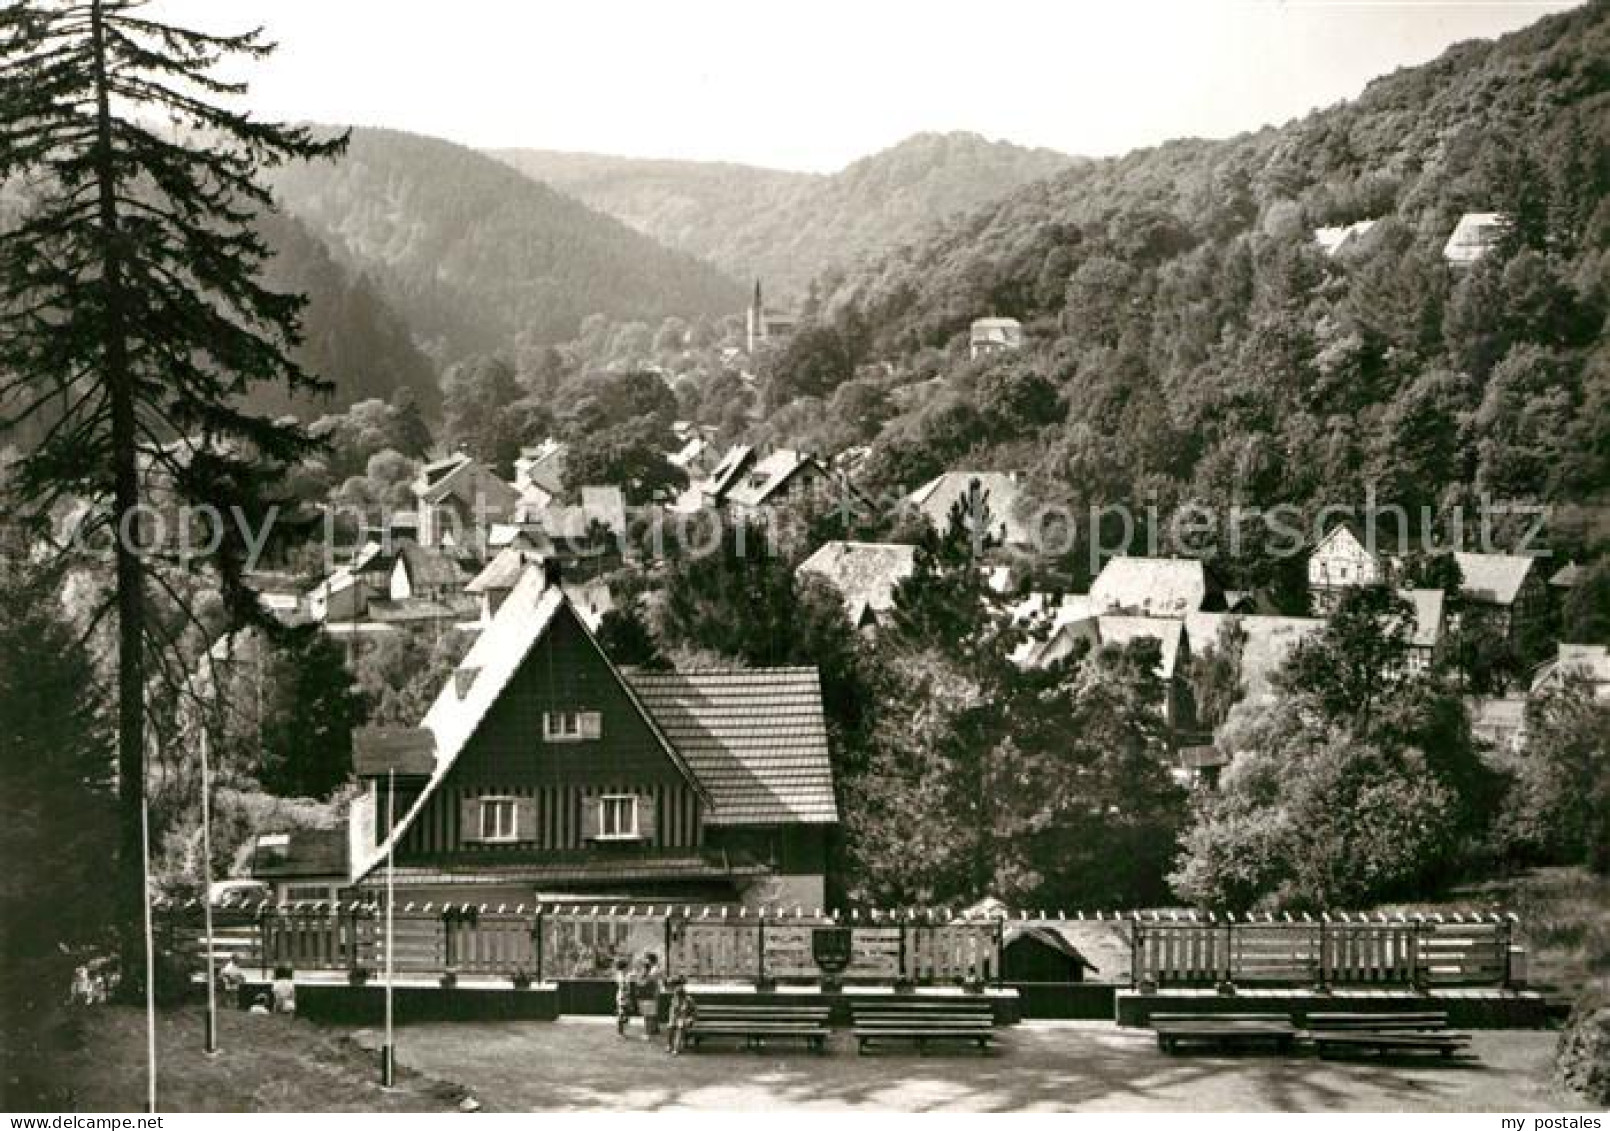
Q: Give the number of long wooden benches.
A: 4